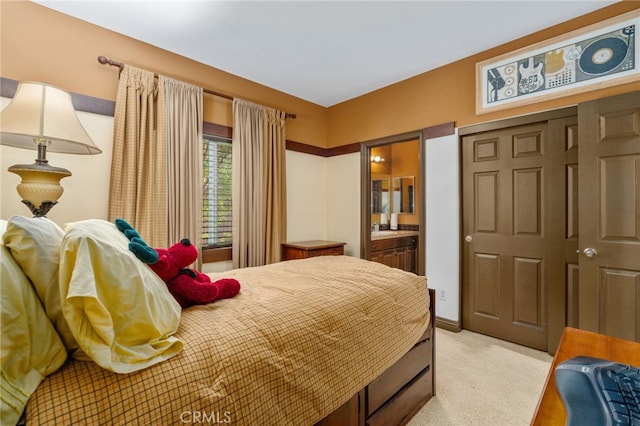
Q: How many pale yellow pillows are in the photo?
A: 3